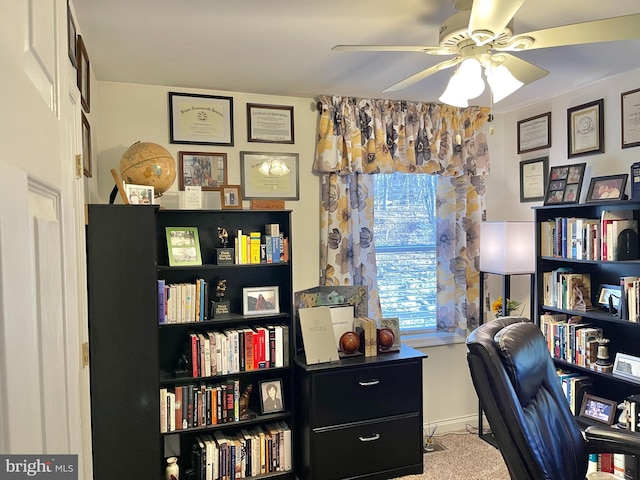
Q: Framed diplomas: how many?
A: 7